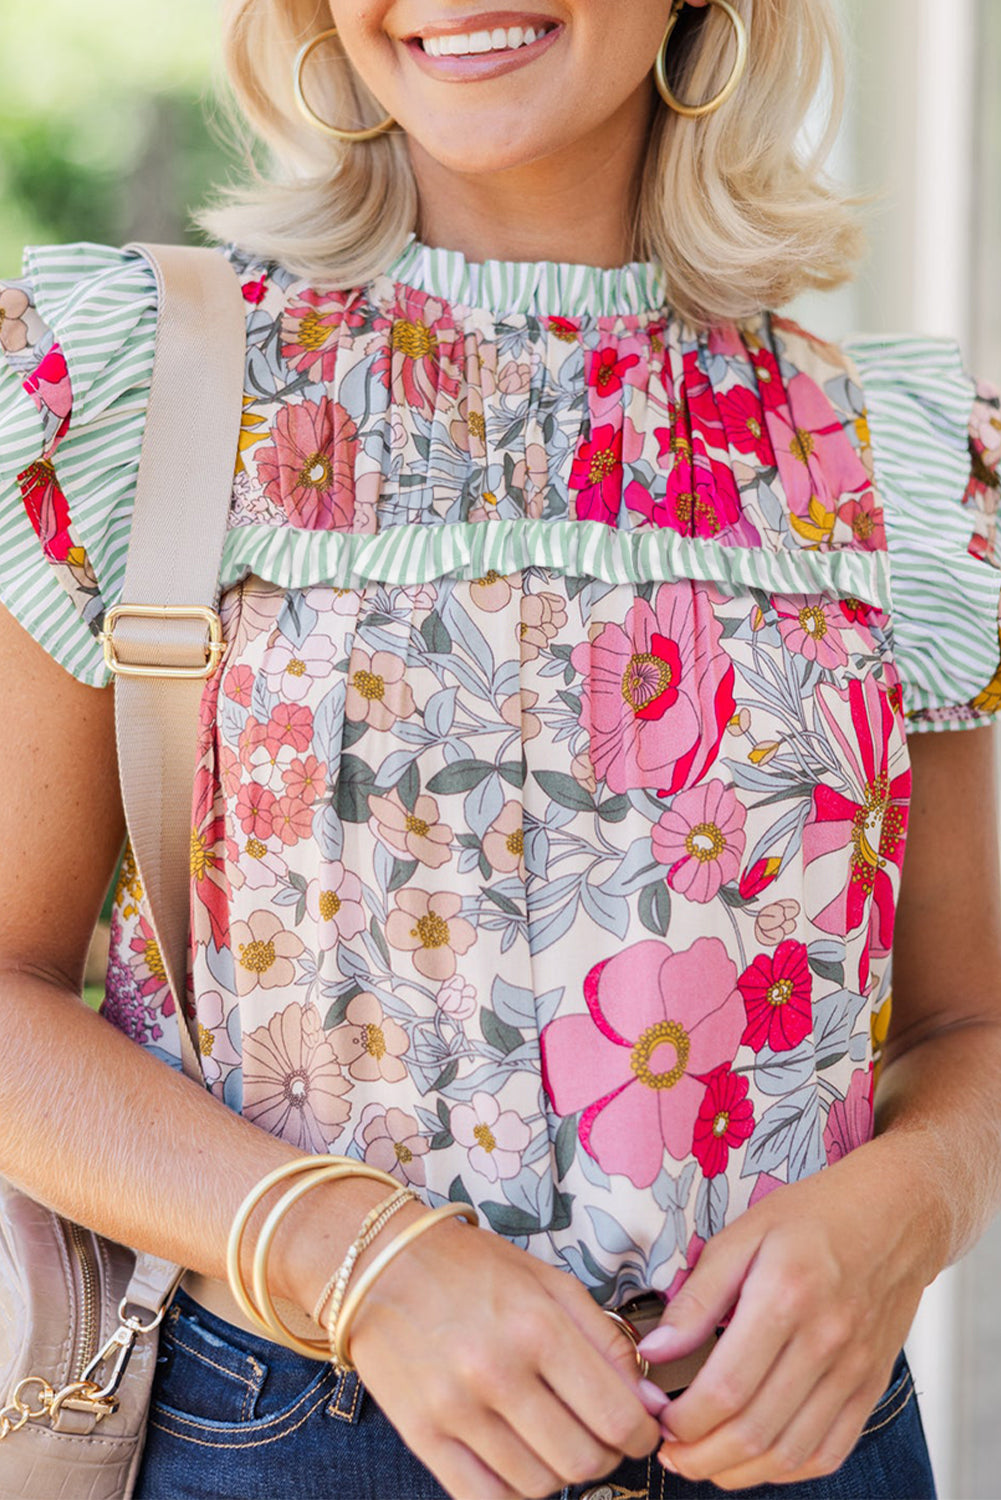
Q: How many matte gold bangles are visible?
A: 3